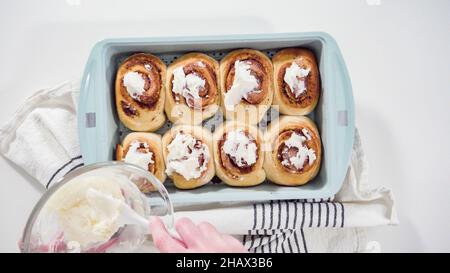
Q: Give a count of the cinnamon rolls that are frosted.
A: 8